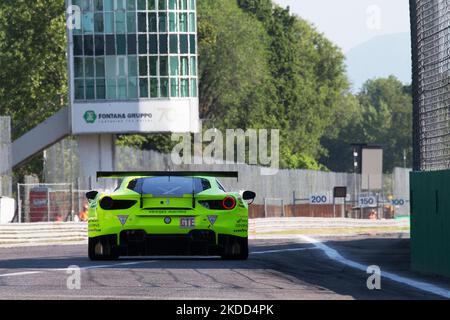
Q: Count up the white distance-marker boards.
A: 3